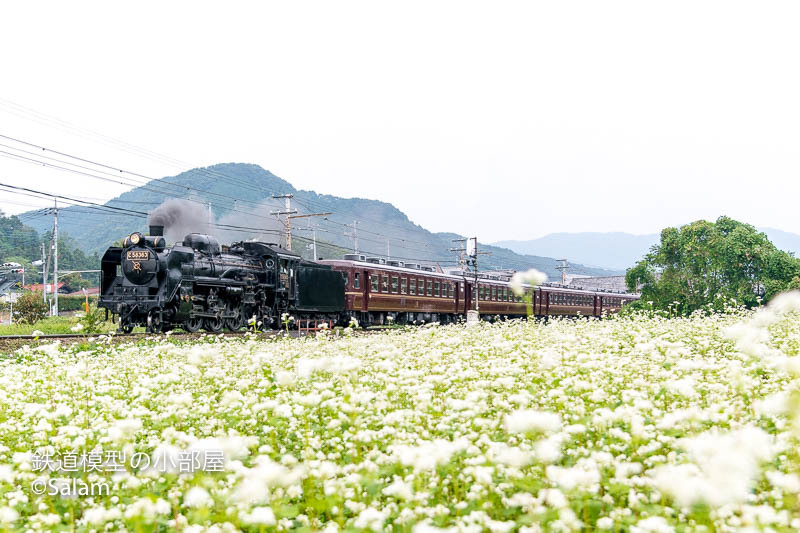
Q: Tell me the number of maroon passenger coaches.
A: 4